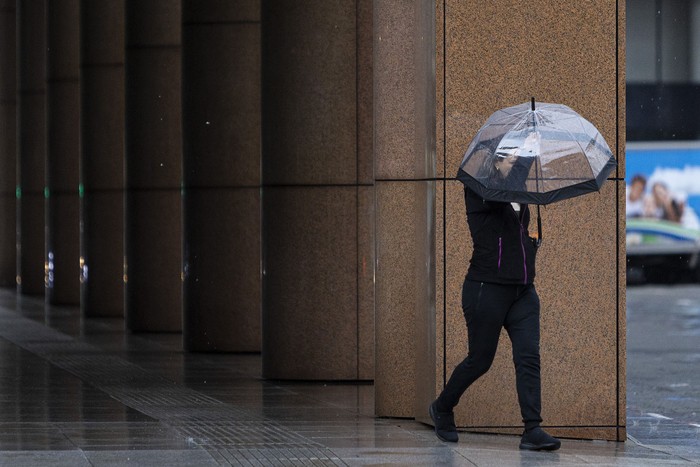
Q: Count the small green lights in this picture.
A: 3